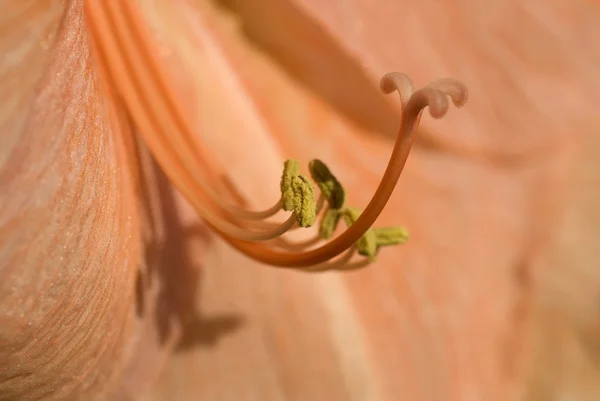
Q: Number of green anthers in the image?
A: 6